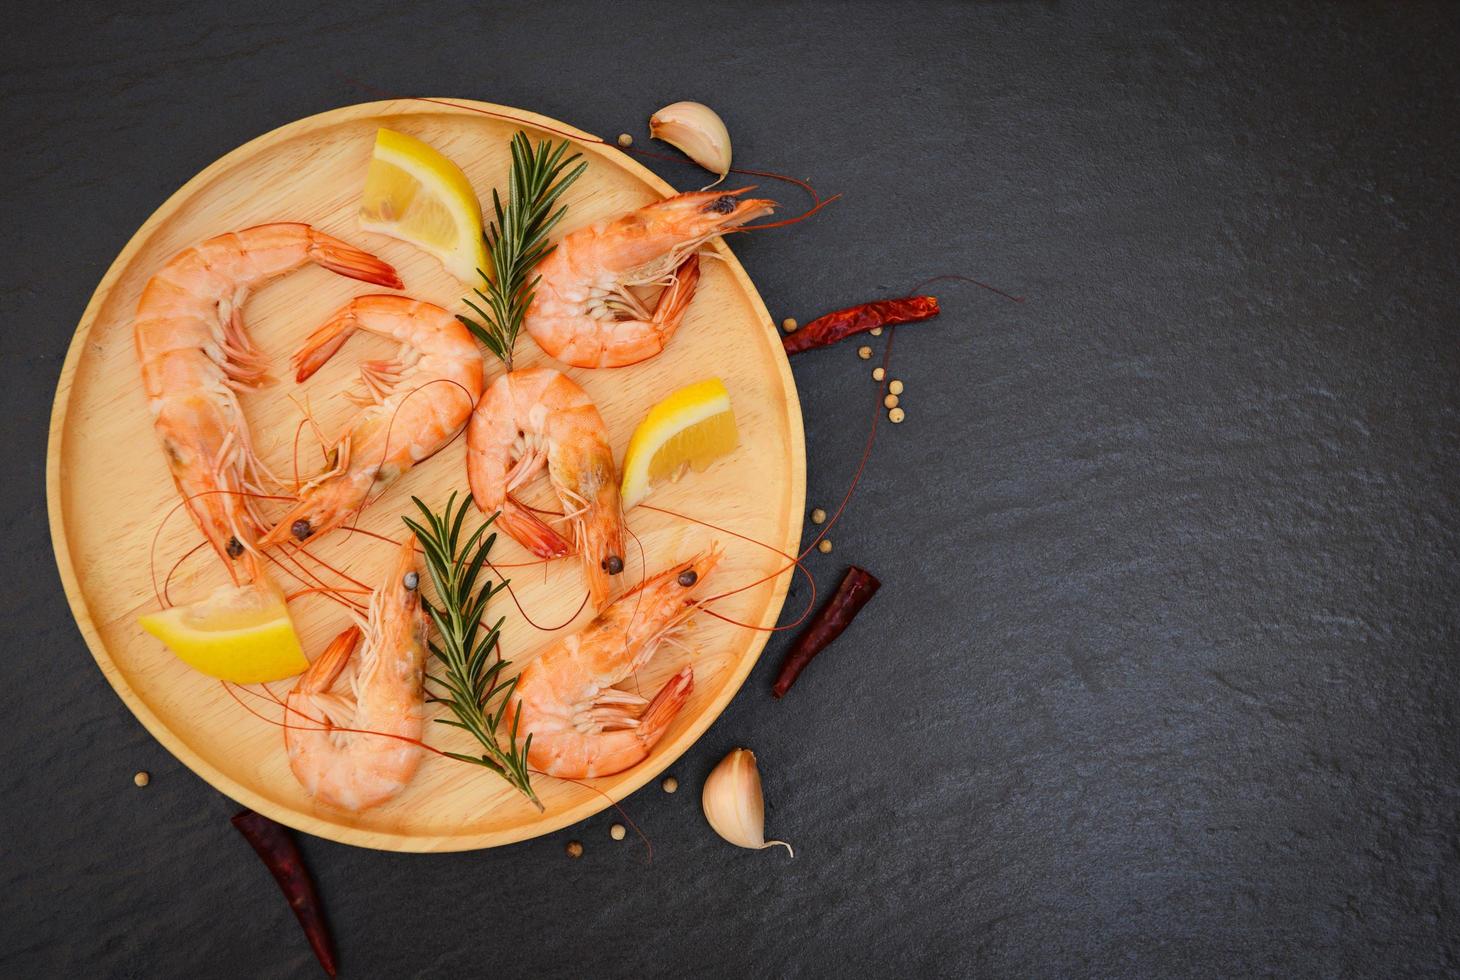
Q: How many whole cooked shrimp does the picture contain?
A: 6